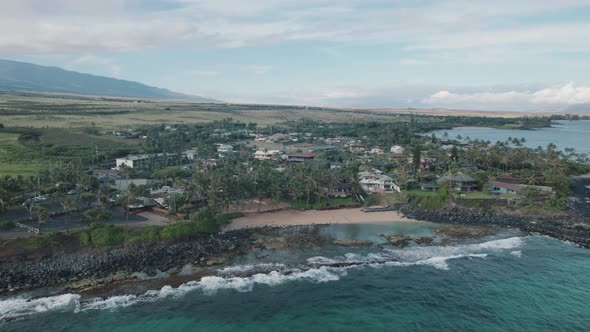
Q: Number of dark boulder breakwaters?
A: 2